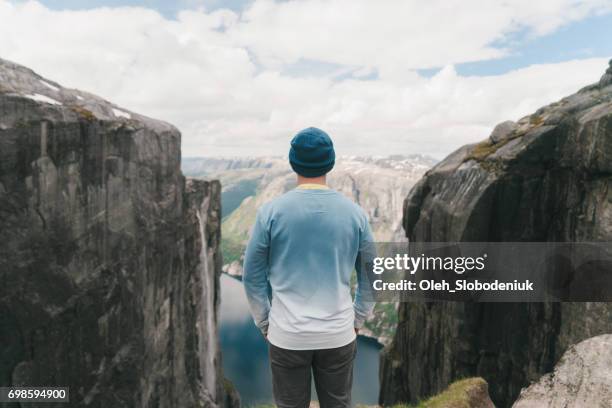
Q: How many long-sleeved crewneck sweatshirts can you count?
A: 1